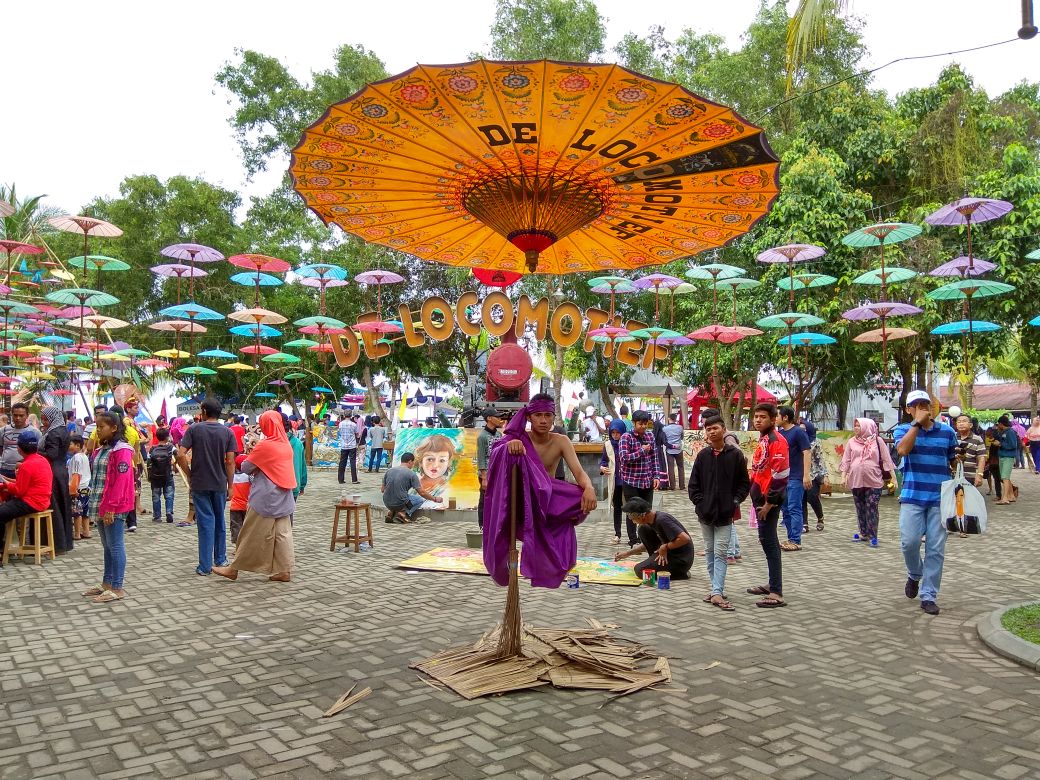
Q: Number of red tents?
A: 1